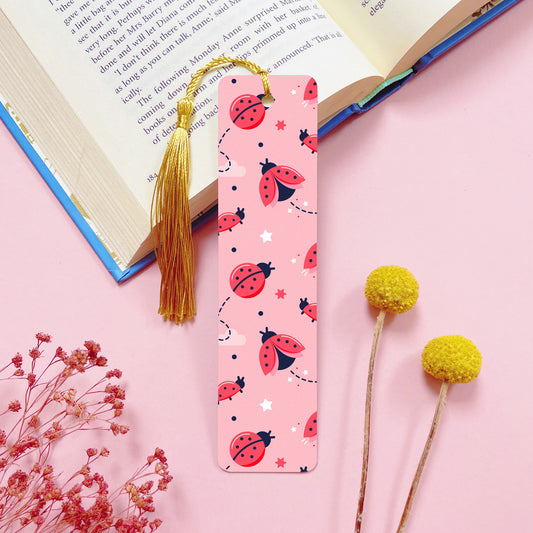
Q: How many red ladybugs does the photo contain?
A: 12